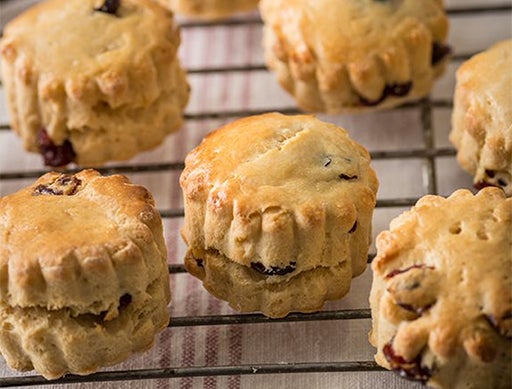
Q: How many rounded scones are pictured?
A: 7